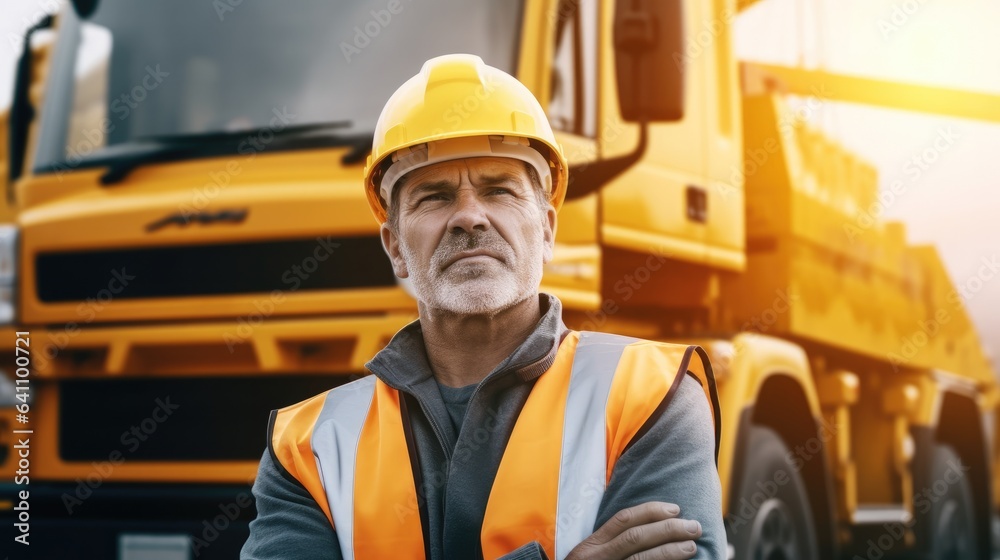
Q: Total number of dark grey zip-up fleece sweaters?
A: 1